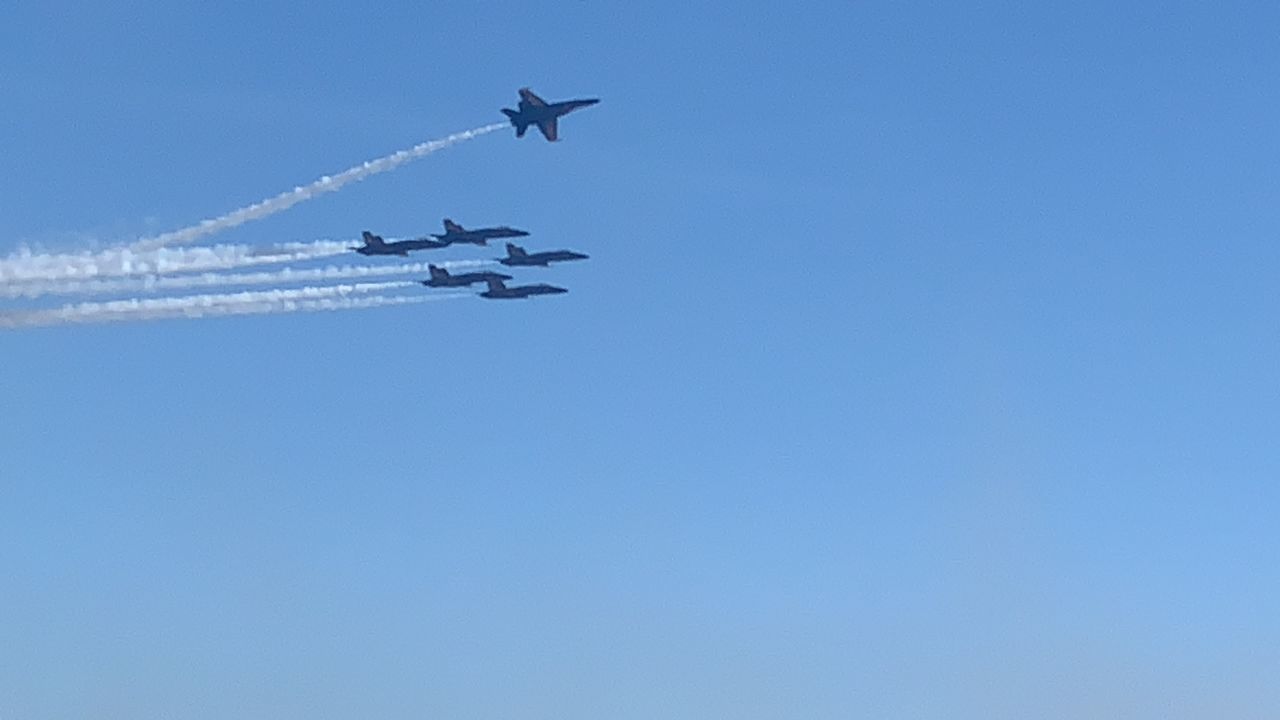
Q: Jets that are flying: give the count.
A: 6